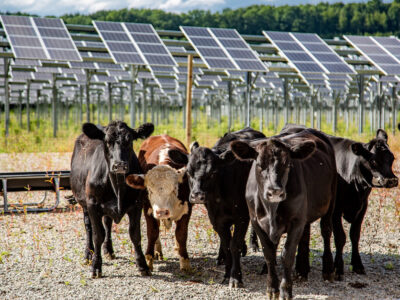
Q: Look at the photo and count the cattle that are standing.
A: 5